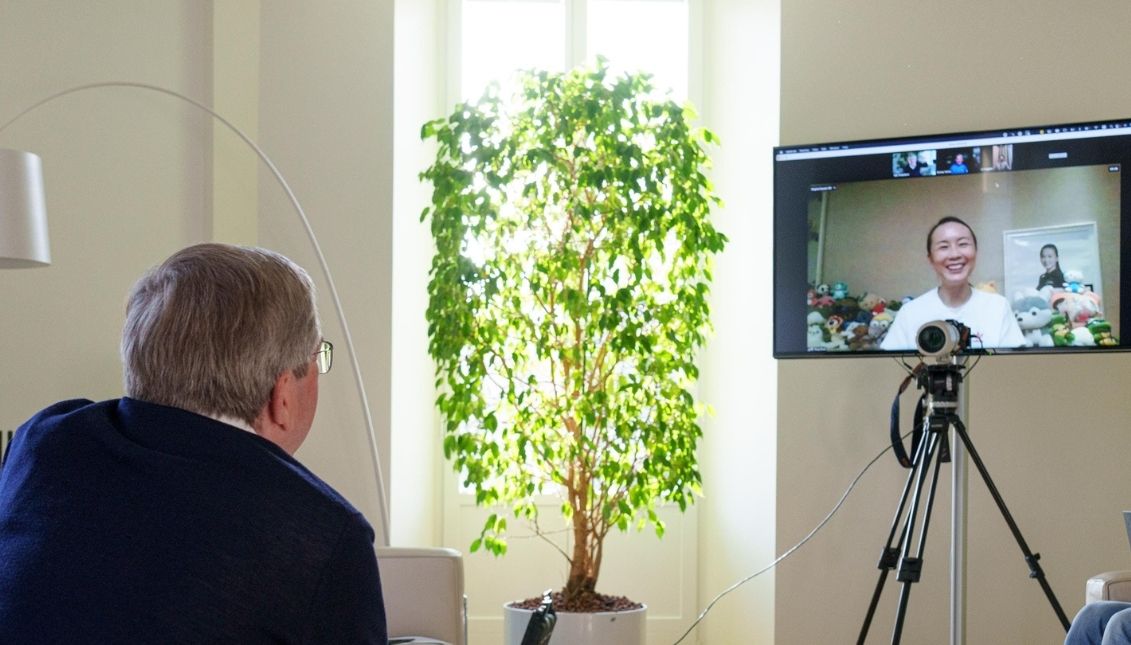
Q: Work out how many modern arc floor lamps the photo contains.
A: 1